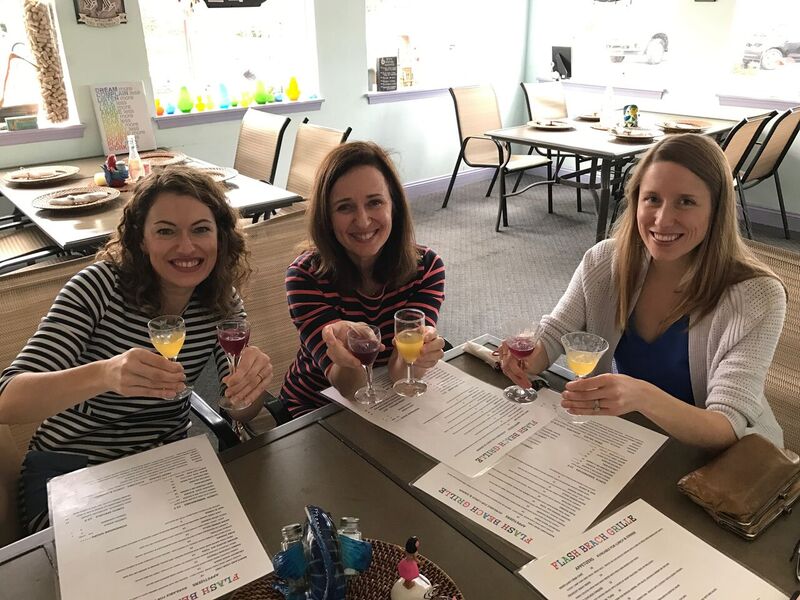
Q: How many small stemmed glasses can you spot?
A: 6